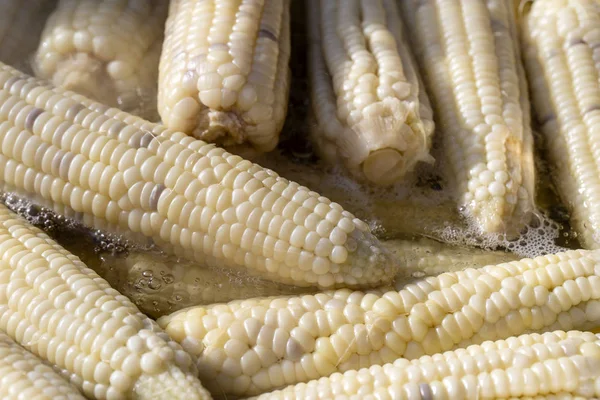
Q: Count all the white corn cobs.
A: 11